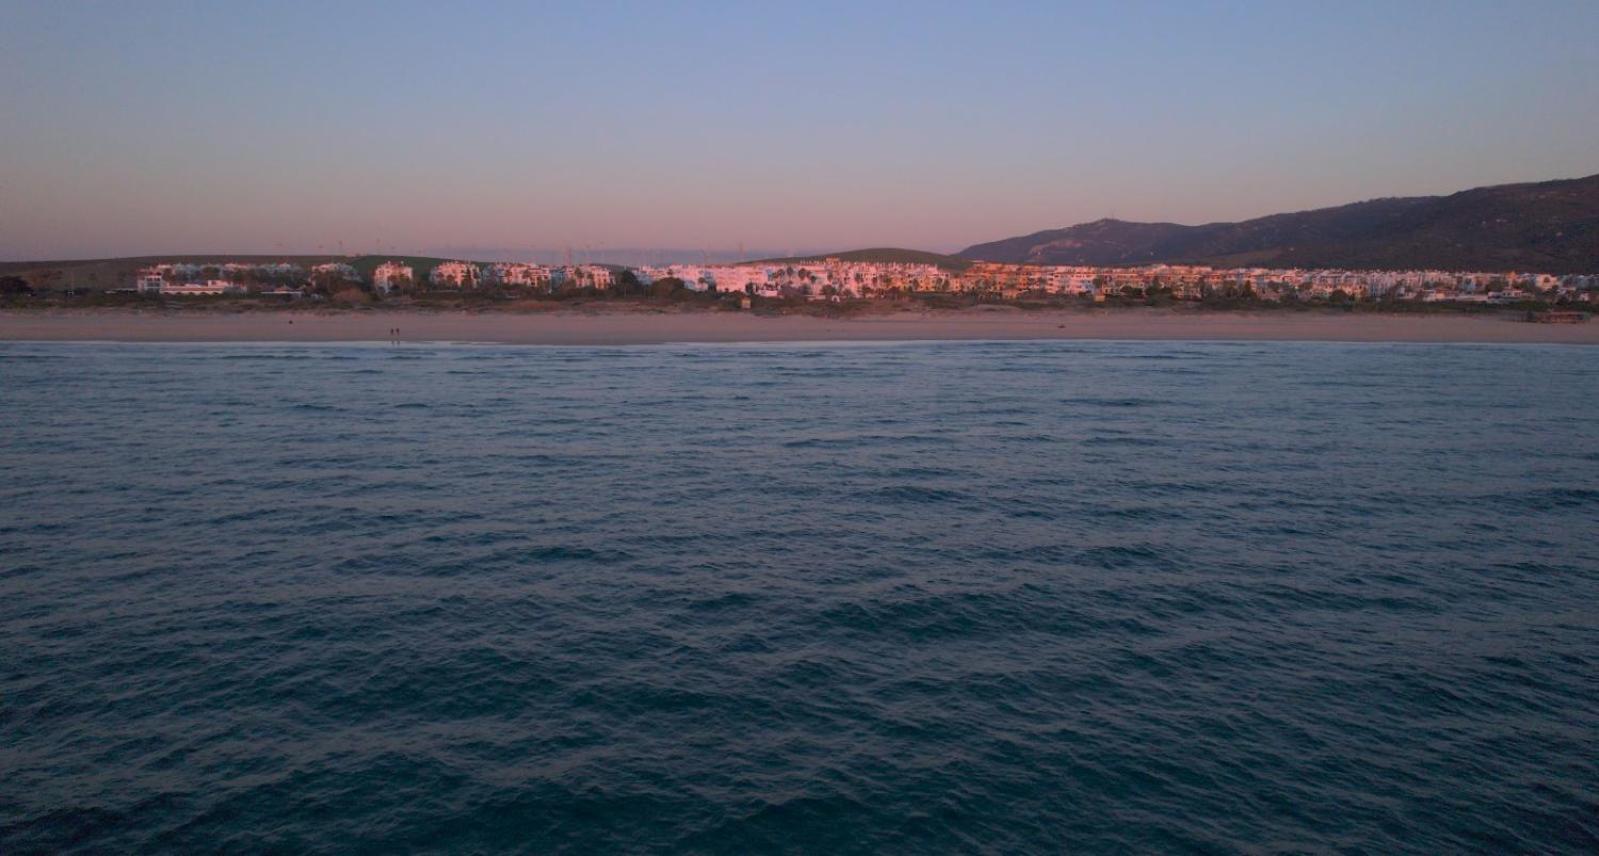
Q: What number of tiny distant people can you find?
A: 2